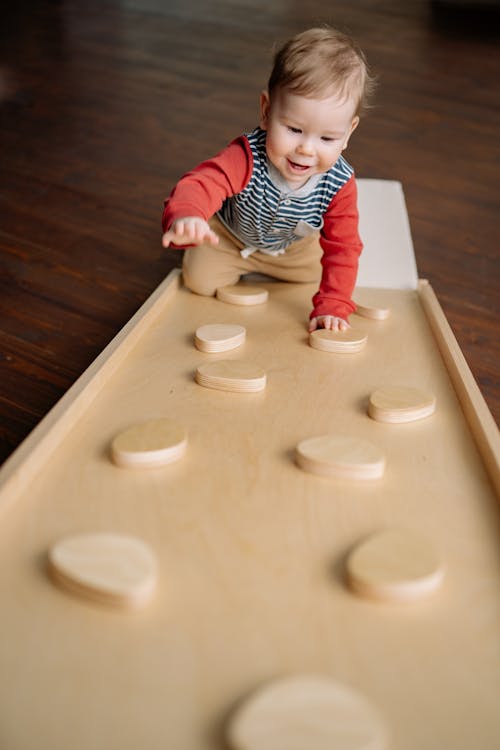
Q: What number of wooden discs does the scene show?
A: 11